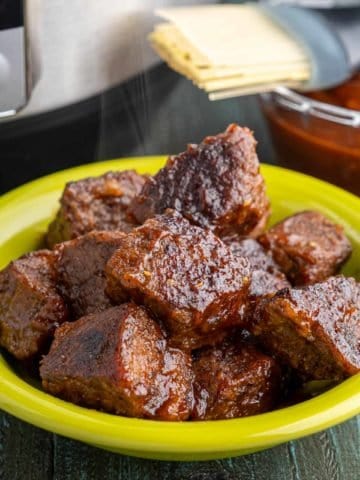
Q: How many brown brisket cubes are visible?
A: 10